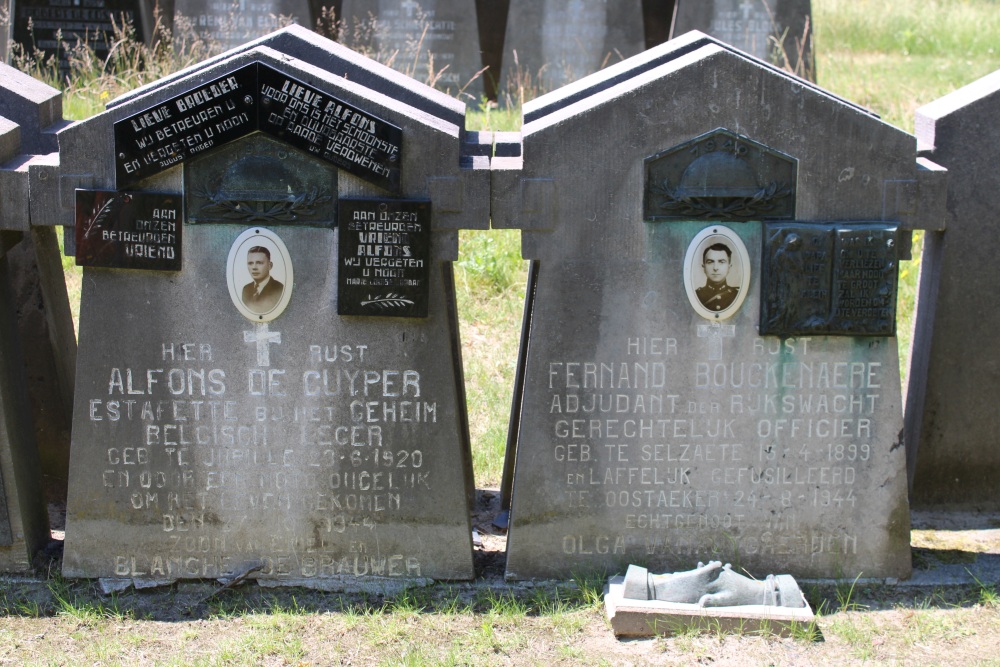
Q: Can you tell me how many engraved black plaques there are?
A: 4